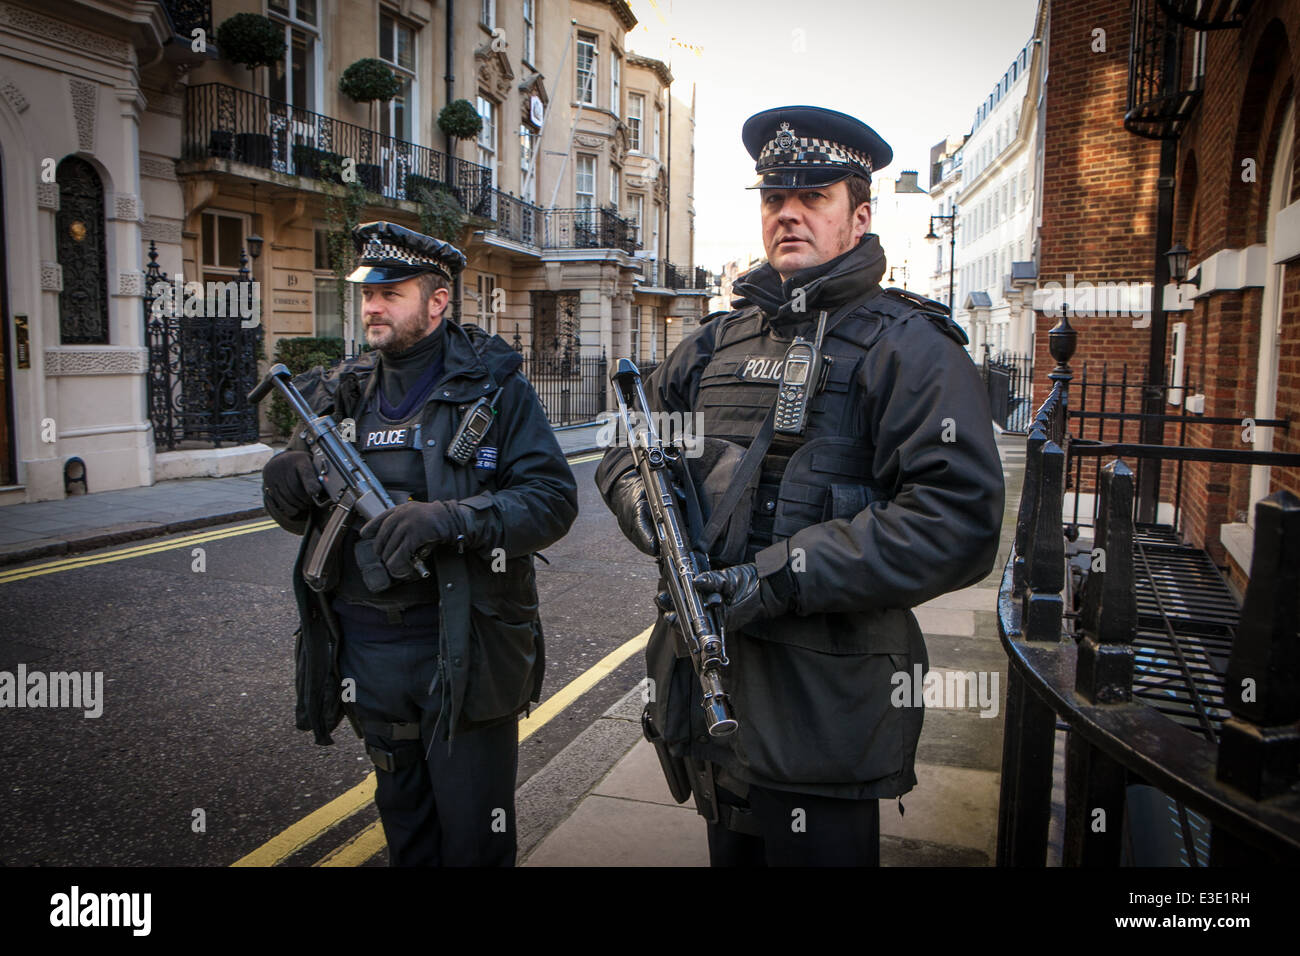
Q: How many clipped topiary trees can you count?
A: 3